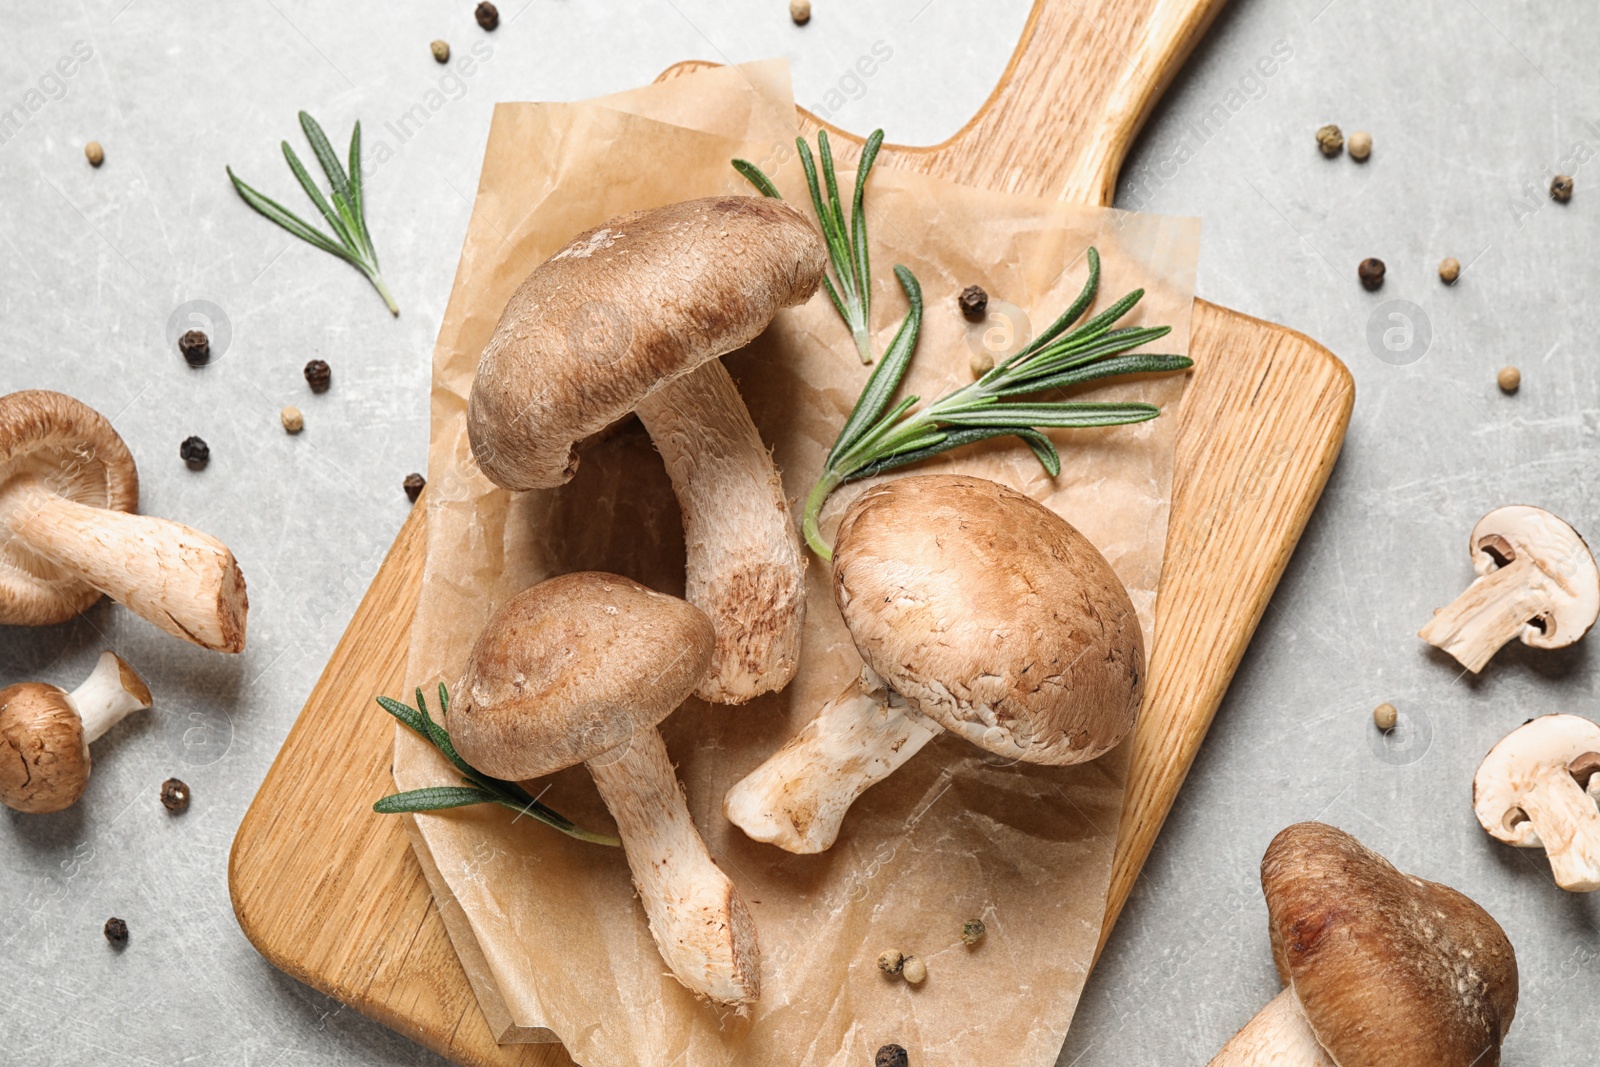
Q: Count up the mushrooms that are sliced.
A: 2